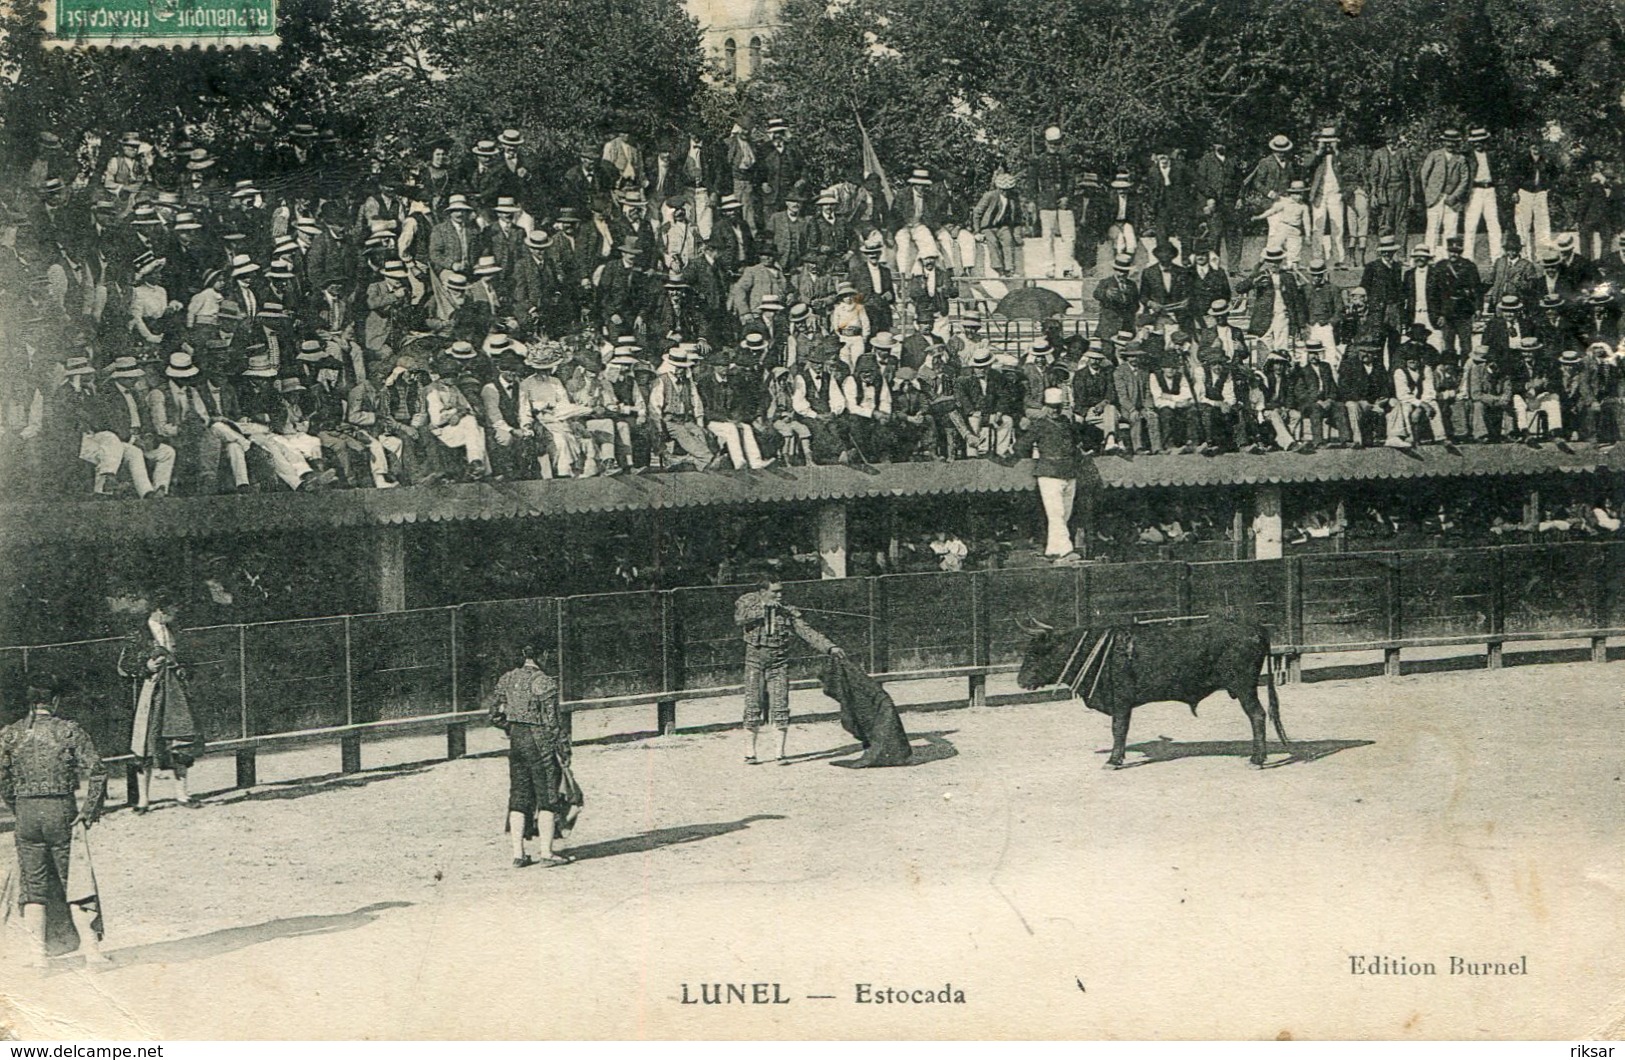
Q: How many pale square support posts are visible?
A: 3